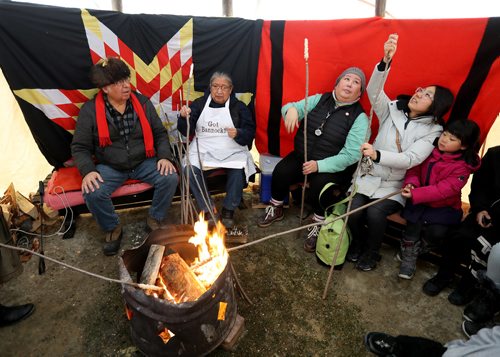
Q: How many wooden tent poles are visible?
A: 3